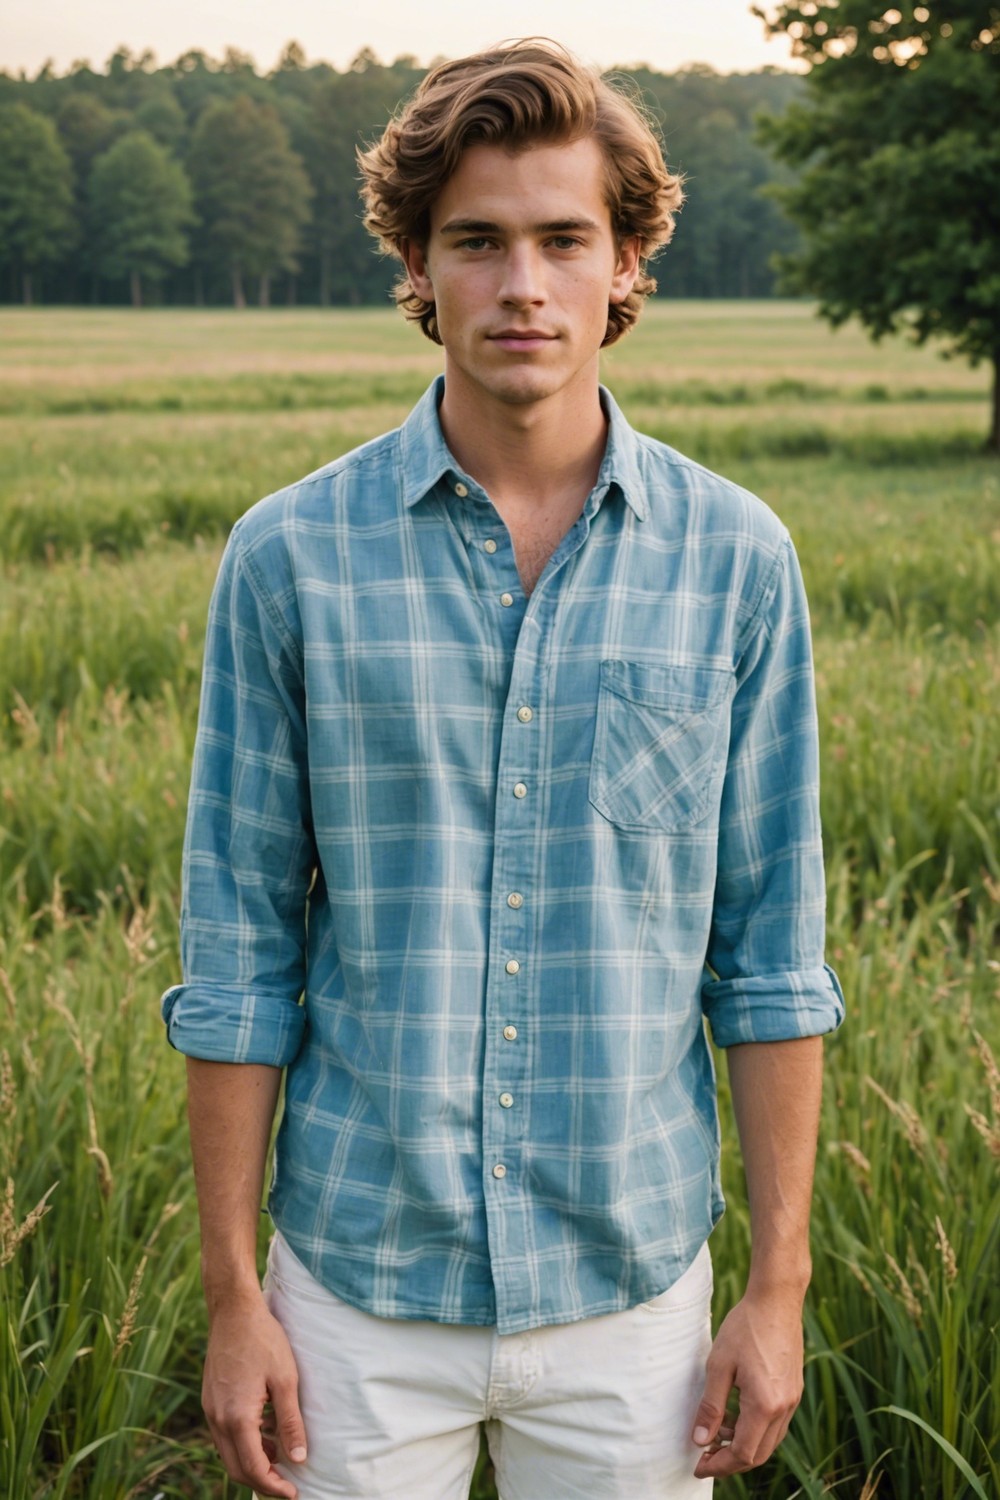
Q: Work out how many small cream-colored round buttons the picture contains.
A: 10